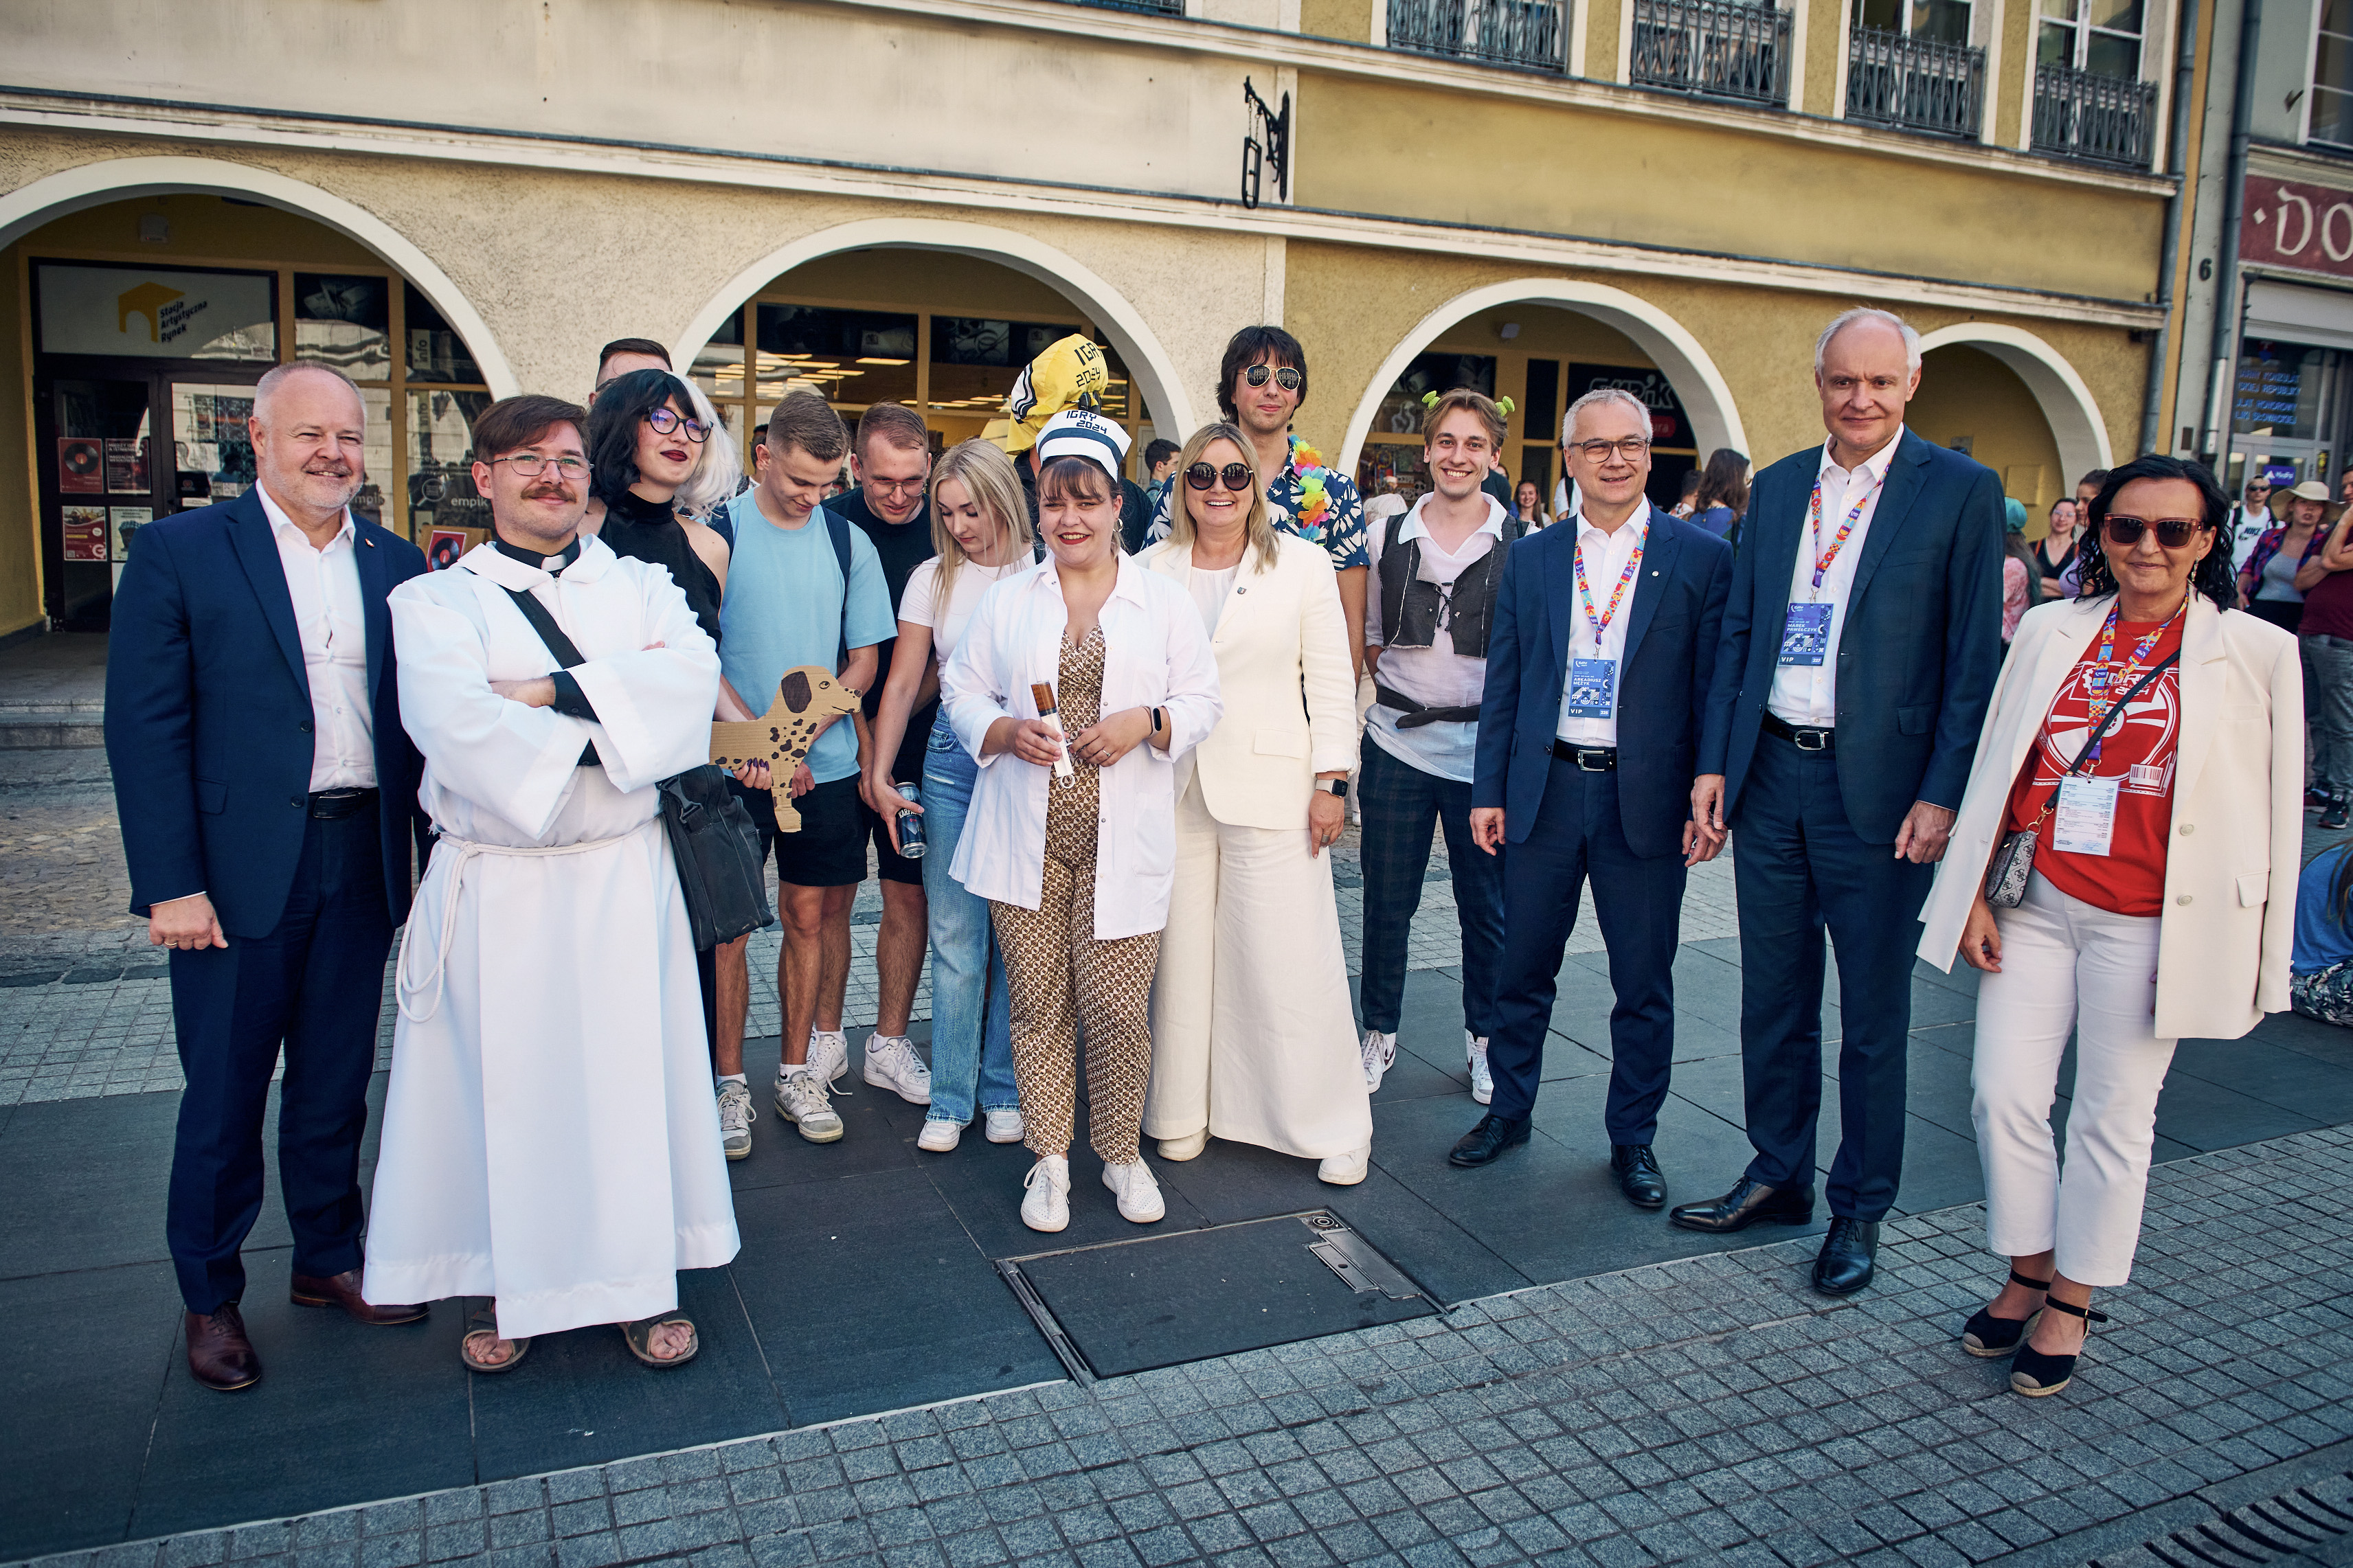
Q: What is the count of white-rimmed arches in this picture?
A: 4